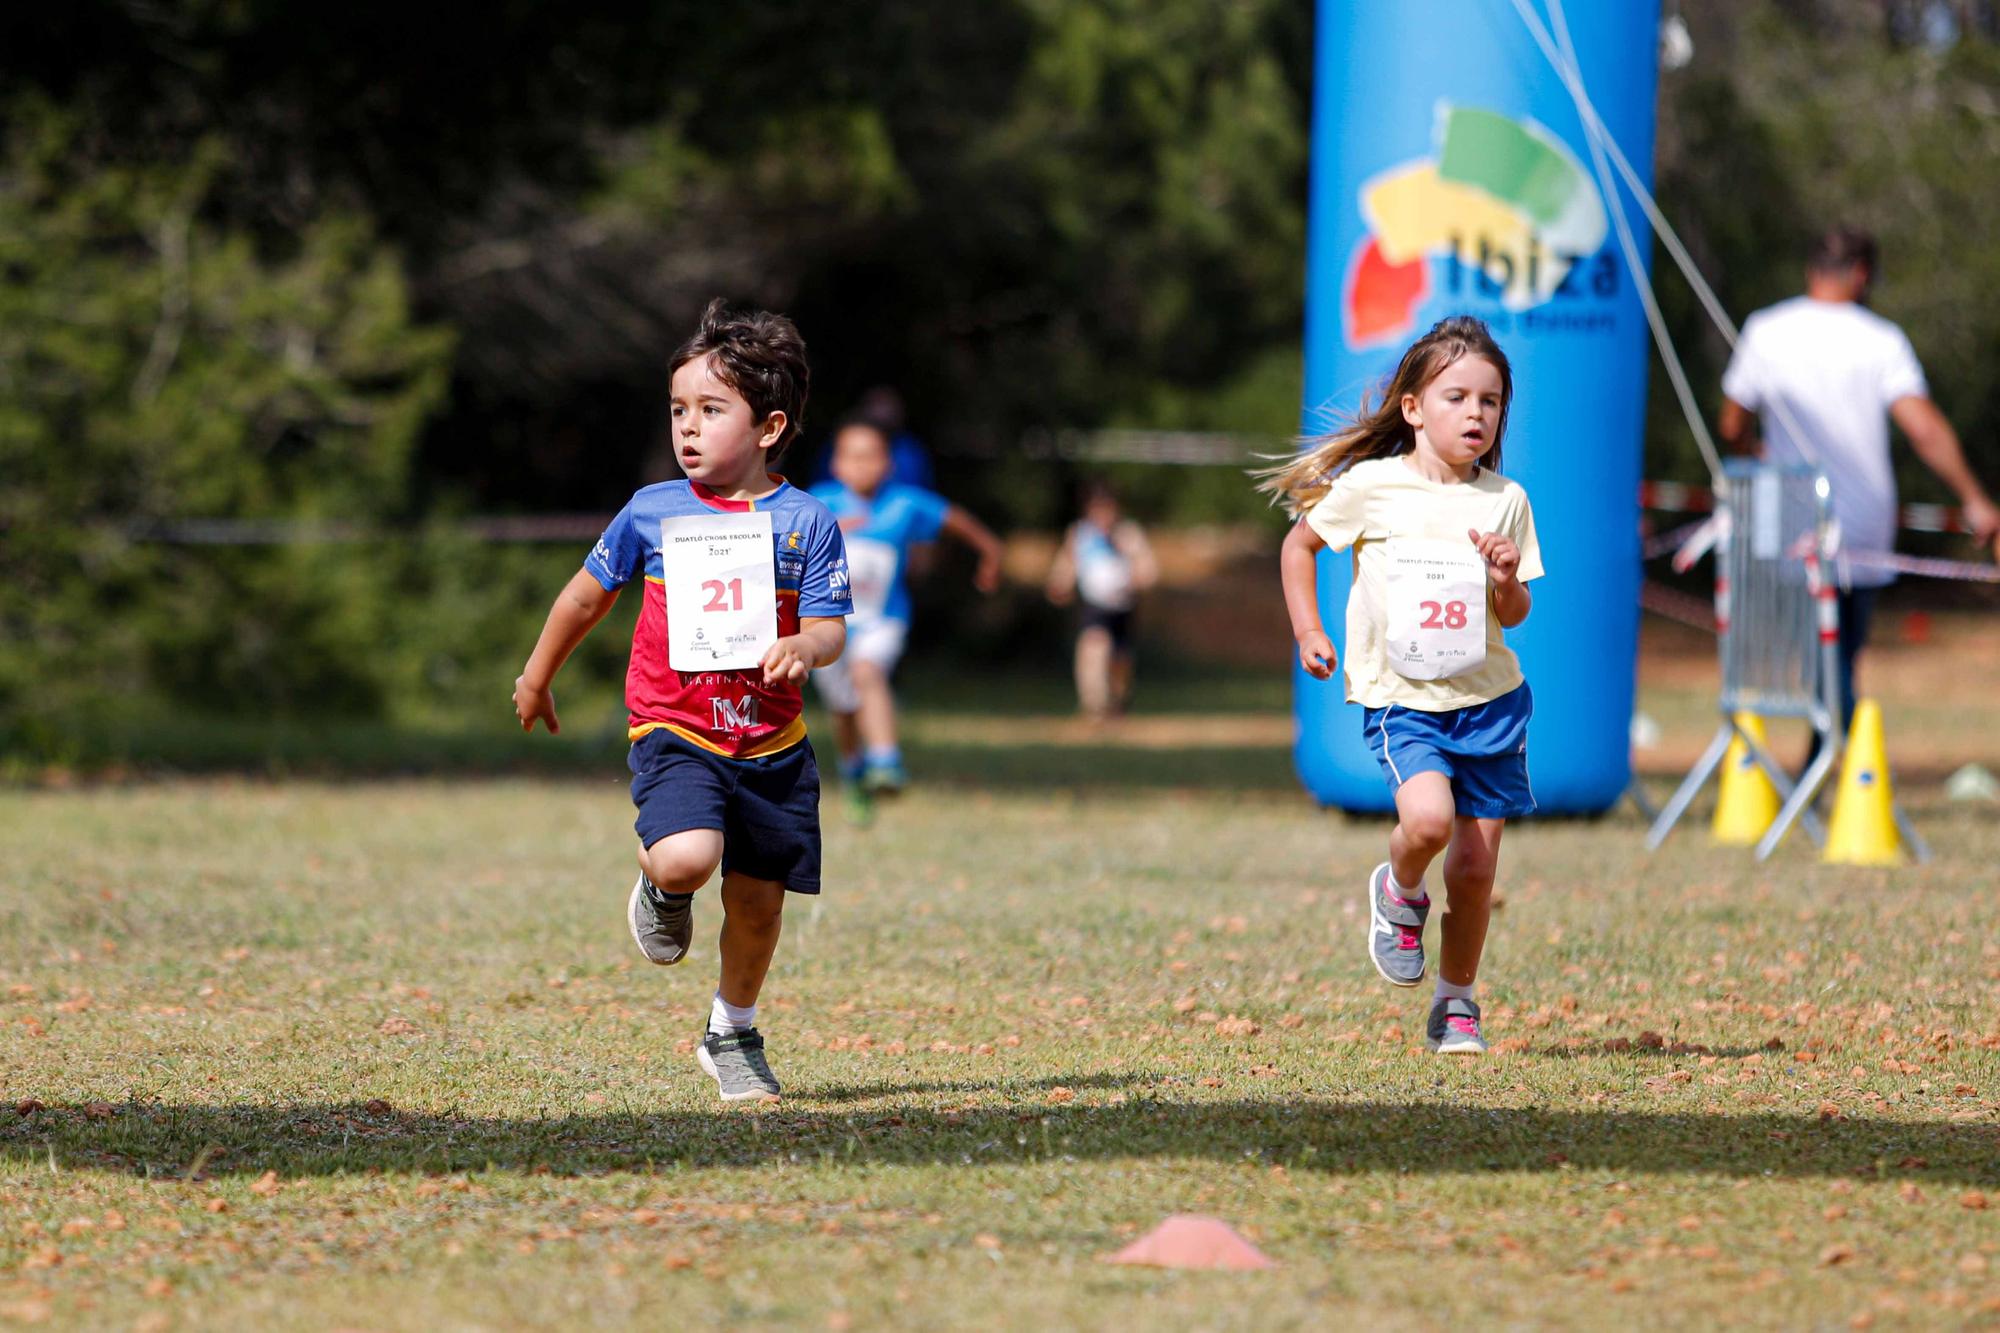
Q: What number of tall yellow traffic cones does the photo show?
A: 2